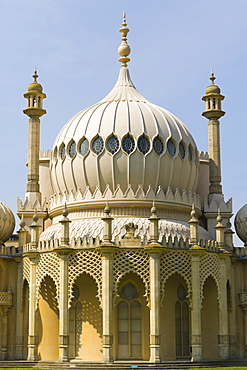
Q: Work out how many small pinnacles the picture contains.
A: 8